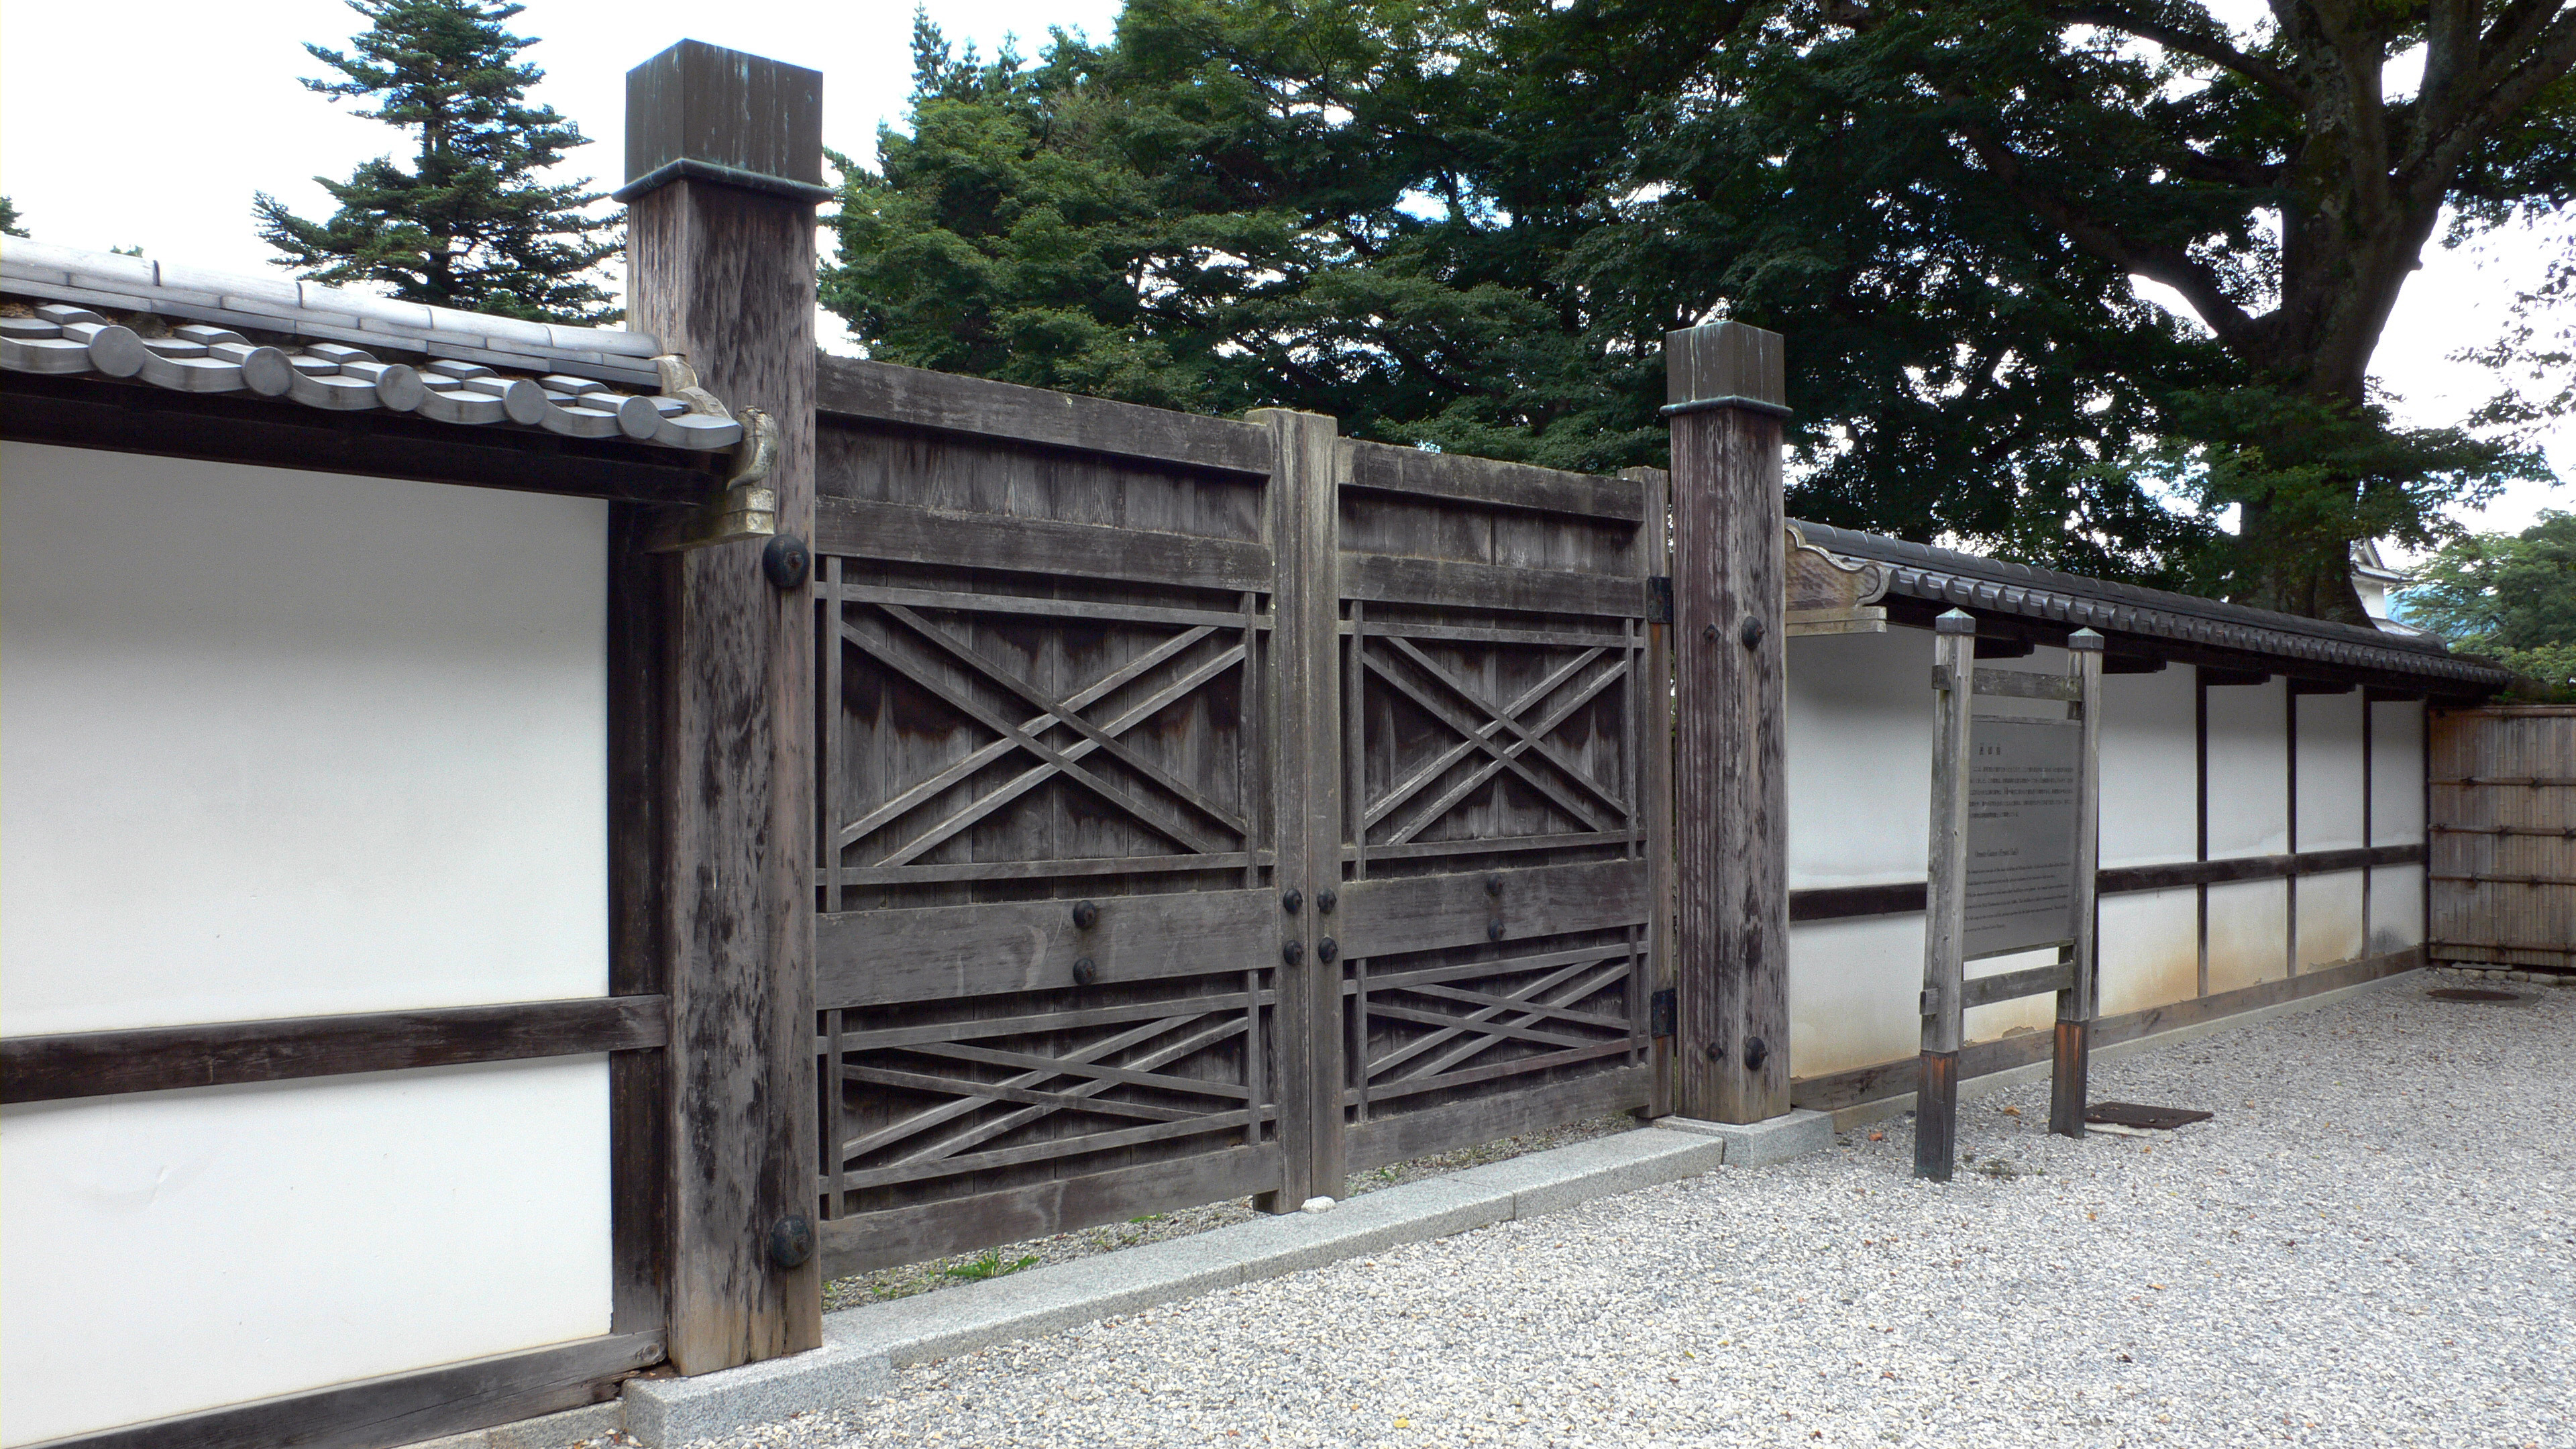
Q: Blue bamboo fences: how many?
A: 0